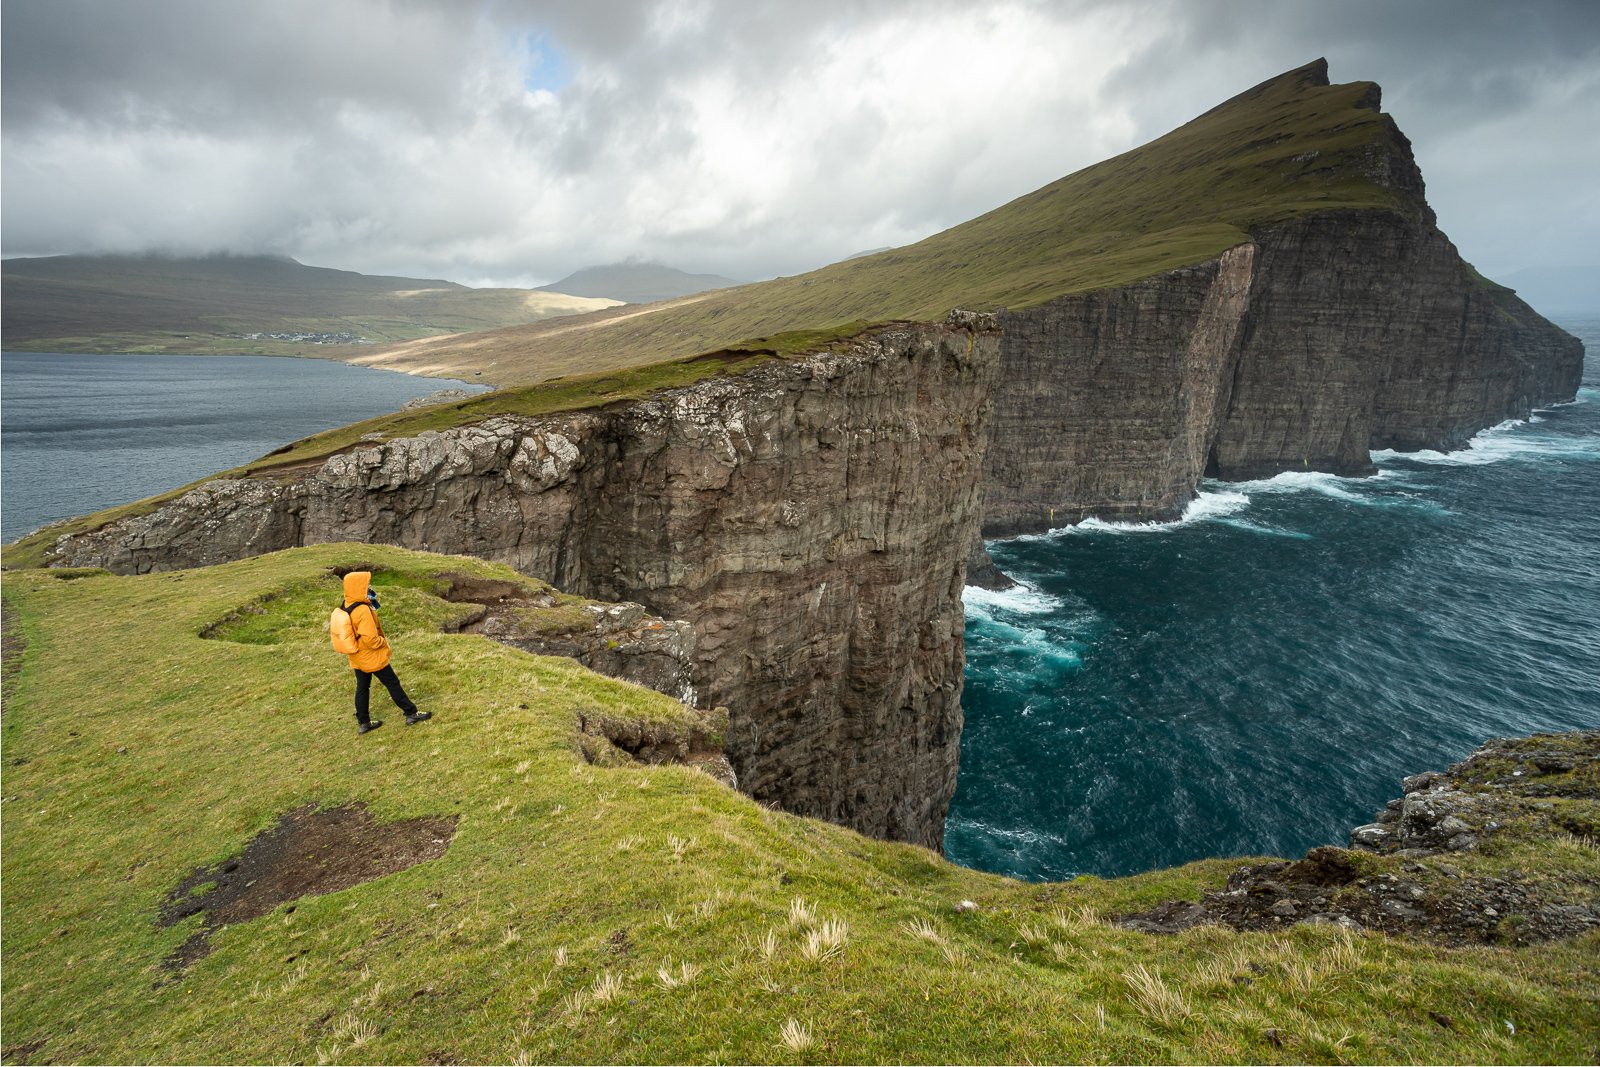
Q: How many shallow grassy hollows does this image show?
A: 1